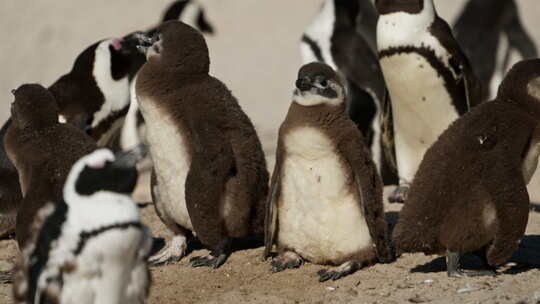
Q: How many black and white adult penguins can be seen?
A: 6